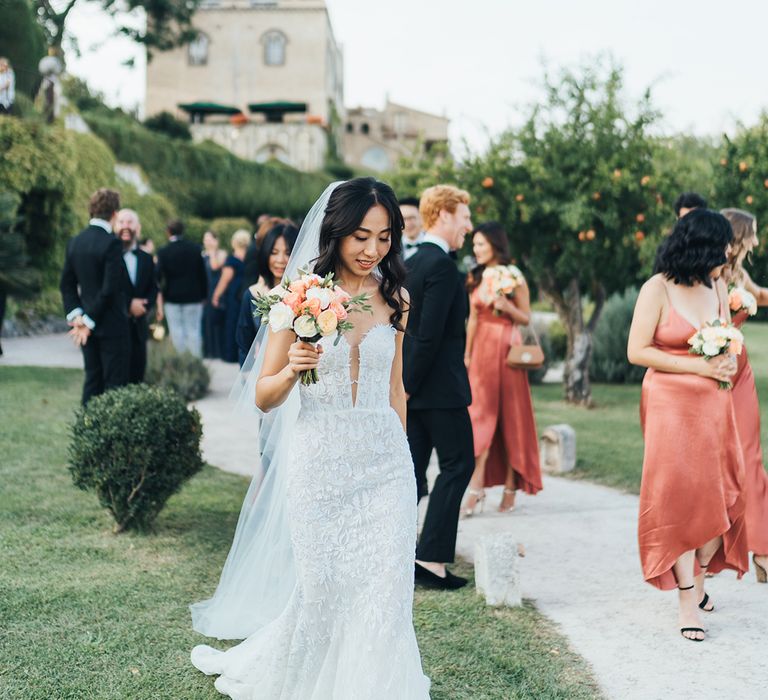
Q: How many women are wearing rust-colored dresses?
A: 3